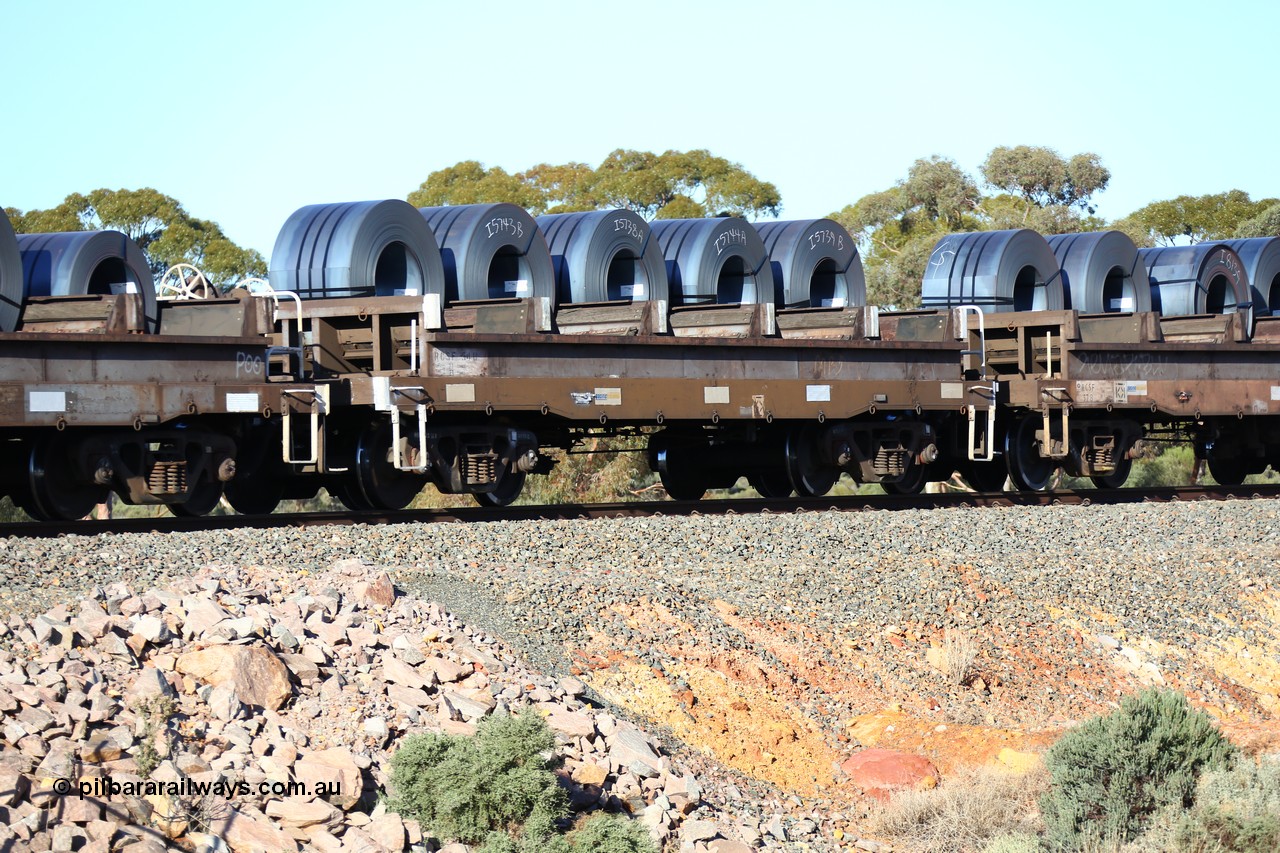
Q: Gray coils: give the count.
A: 11